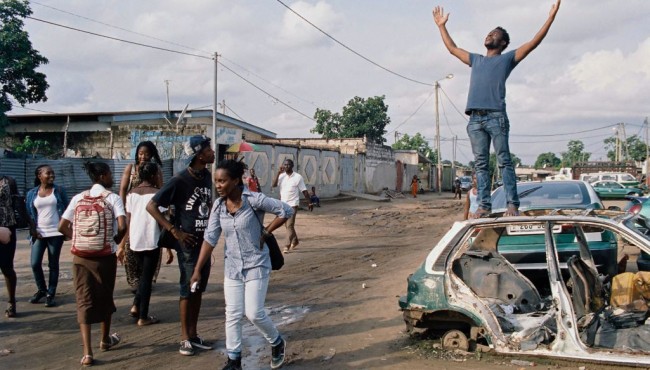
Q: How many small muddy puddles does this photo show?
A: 1